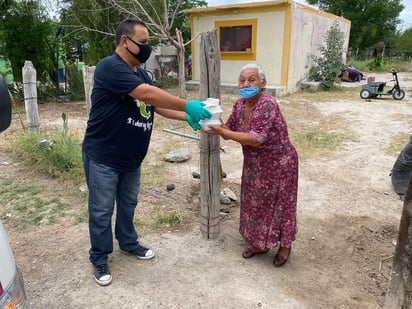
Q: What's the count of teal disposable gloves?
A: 2